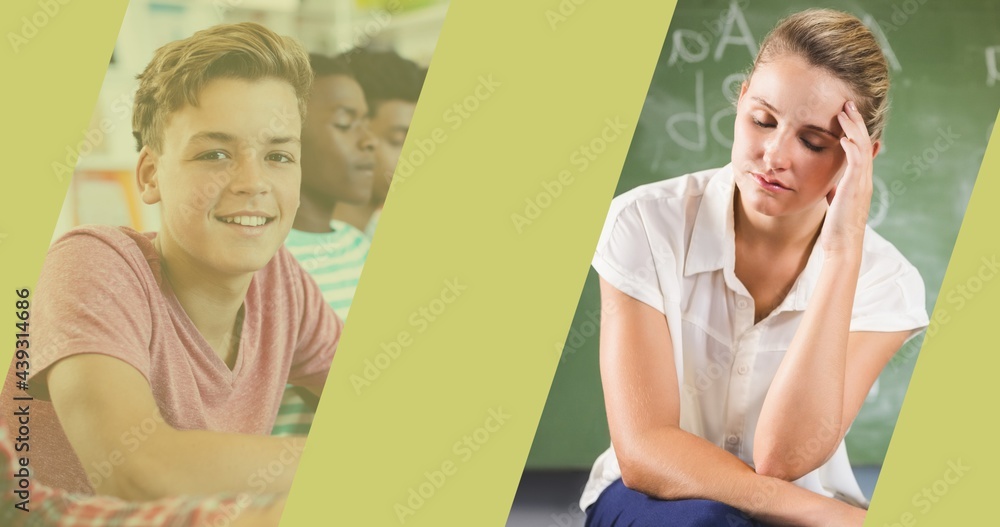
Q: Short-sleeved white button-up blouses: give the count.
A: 1